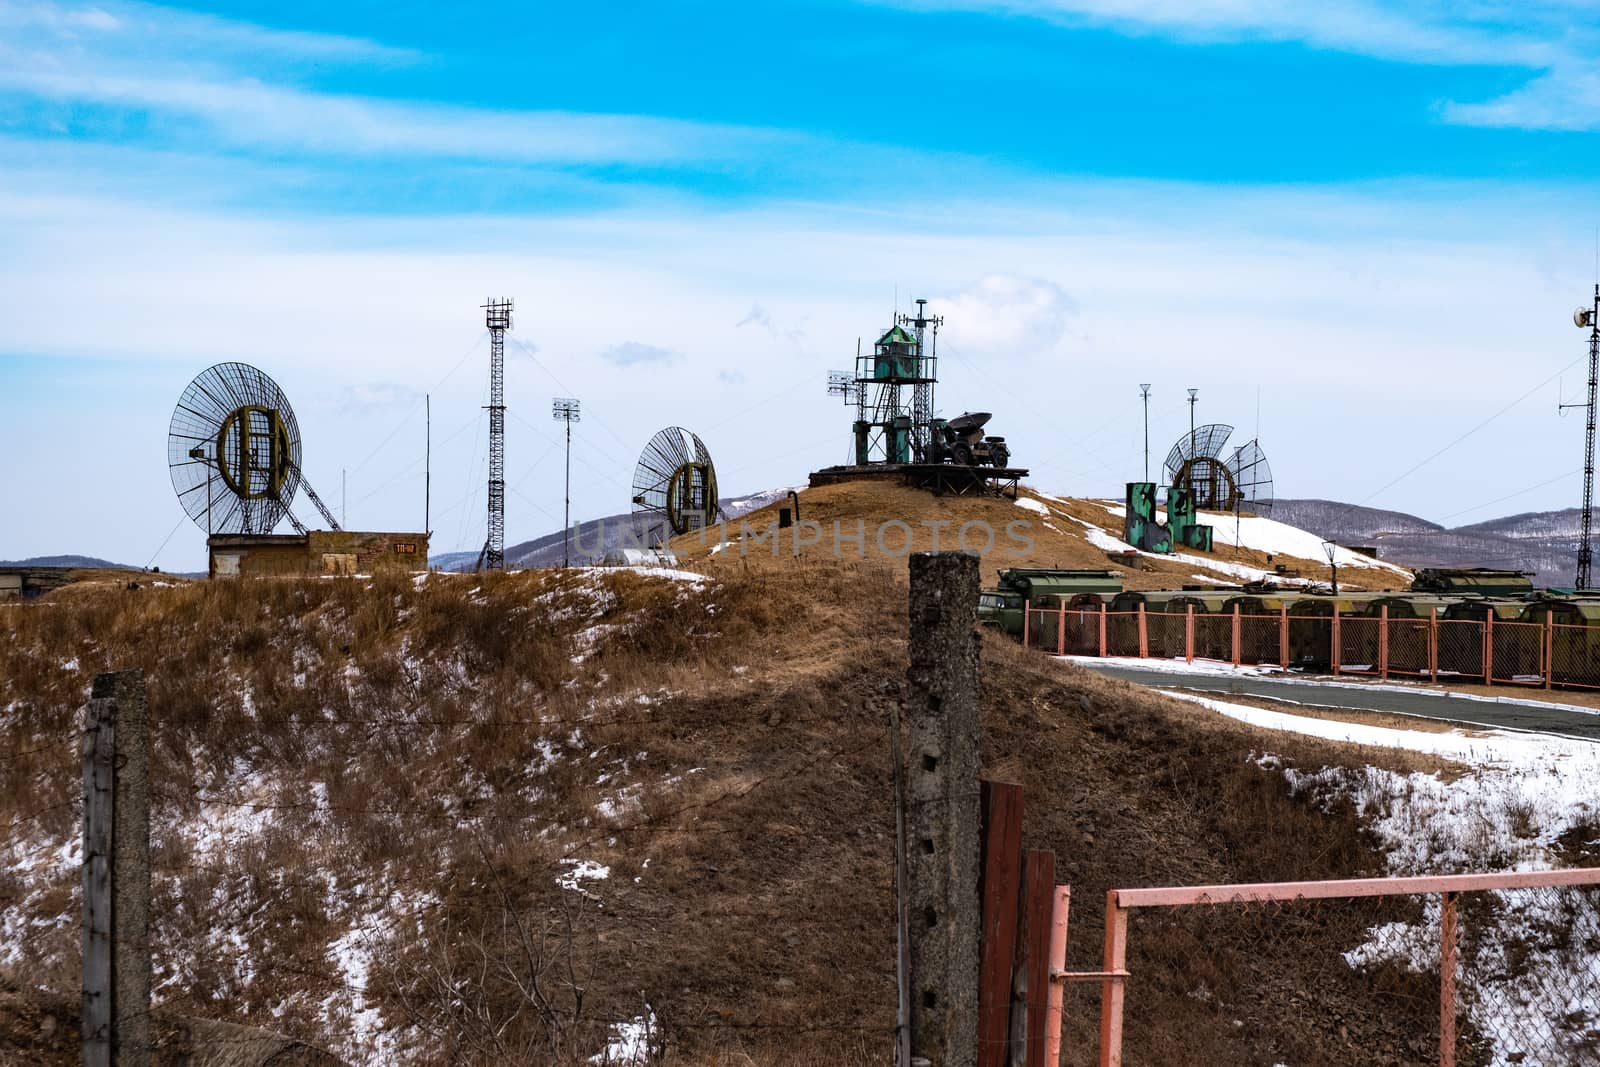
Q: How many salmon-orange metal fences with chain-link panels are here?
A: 2